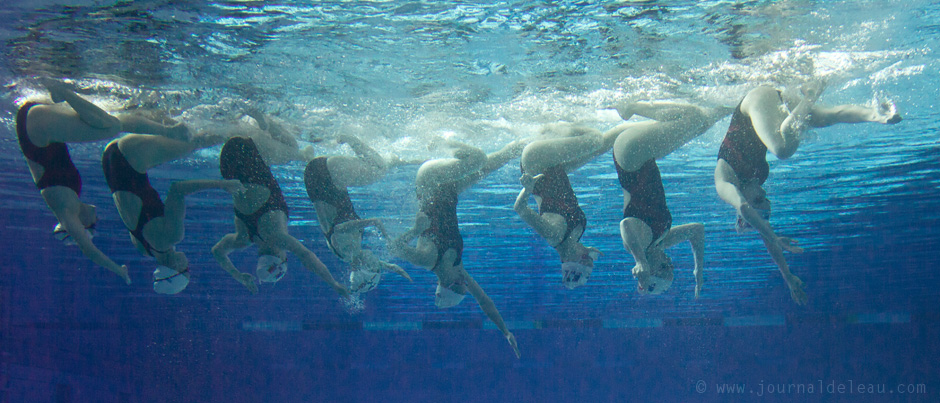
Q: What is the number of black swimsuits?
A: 8